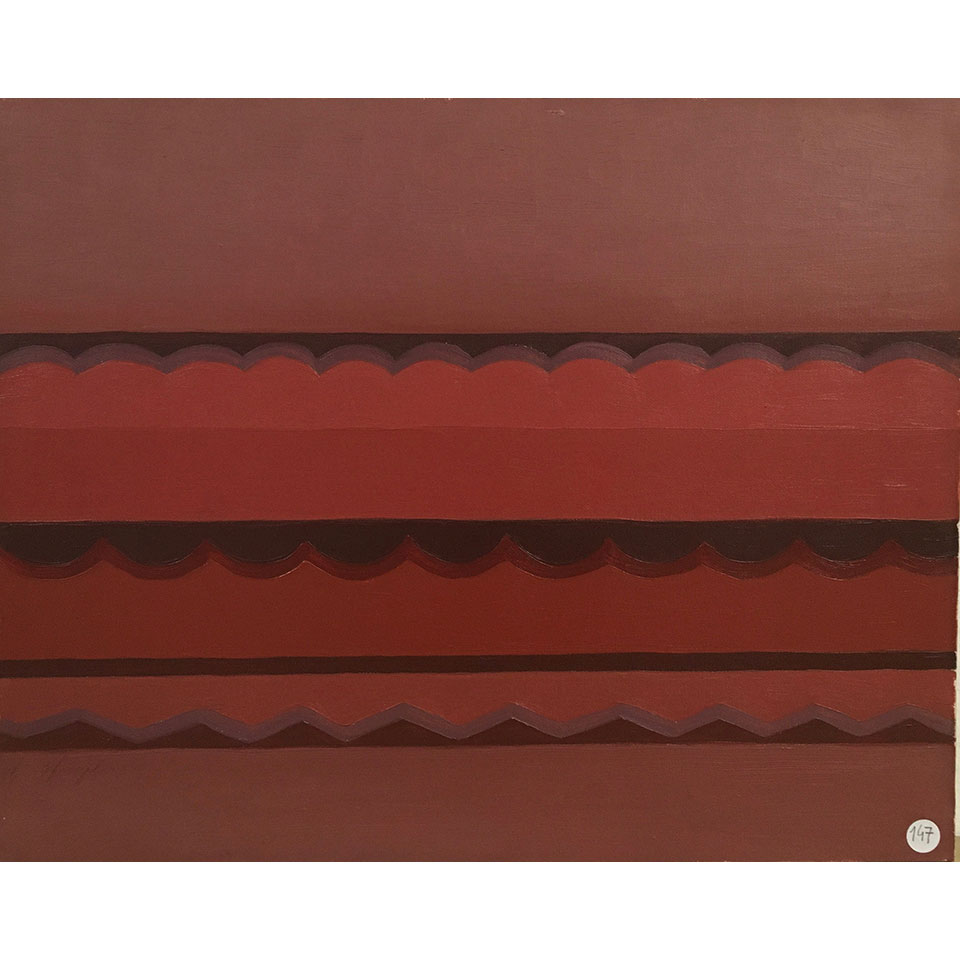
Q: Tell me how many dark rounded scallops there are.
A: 10